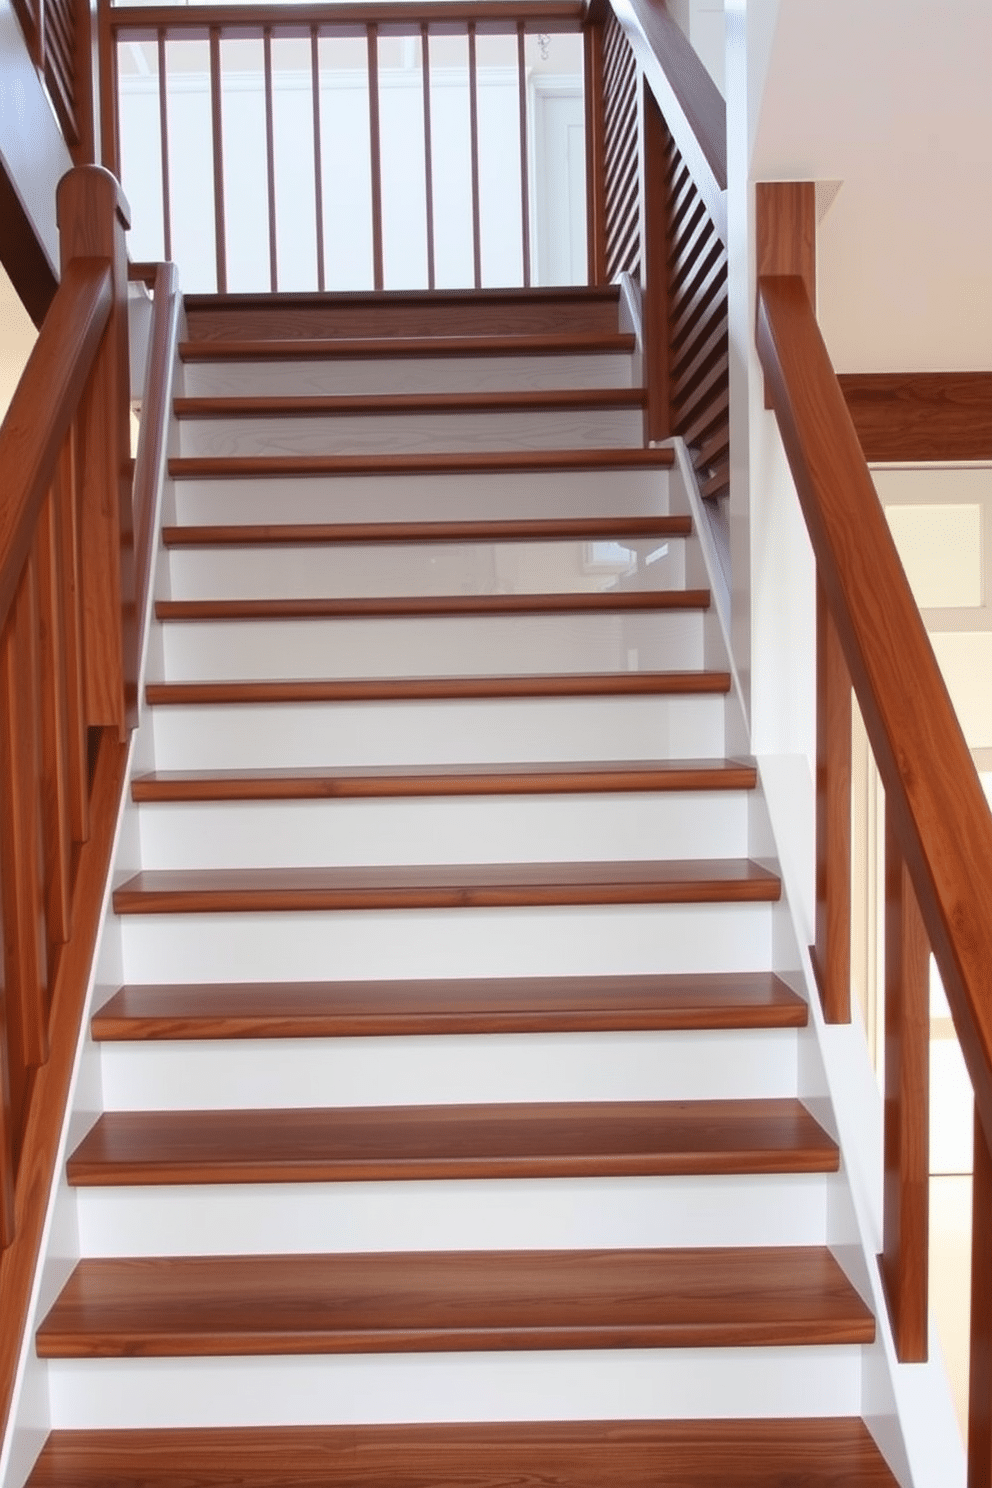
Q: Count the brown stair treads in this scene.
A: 13